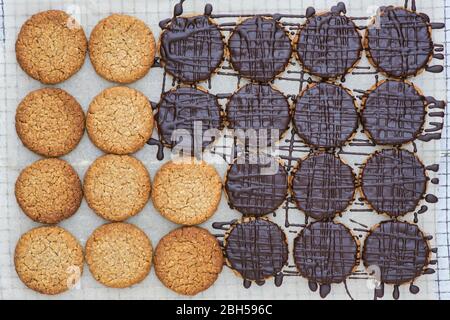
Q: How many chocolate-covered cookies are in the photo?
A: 14